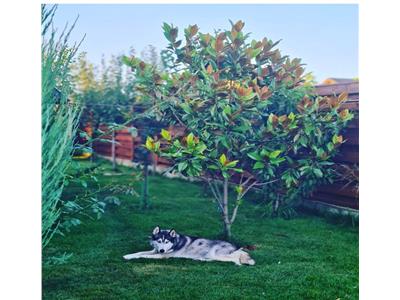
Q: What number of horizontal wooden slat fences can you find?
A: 1